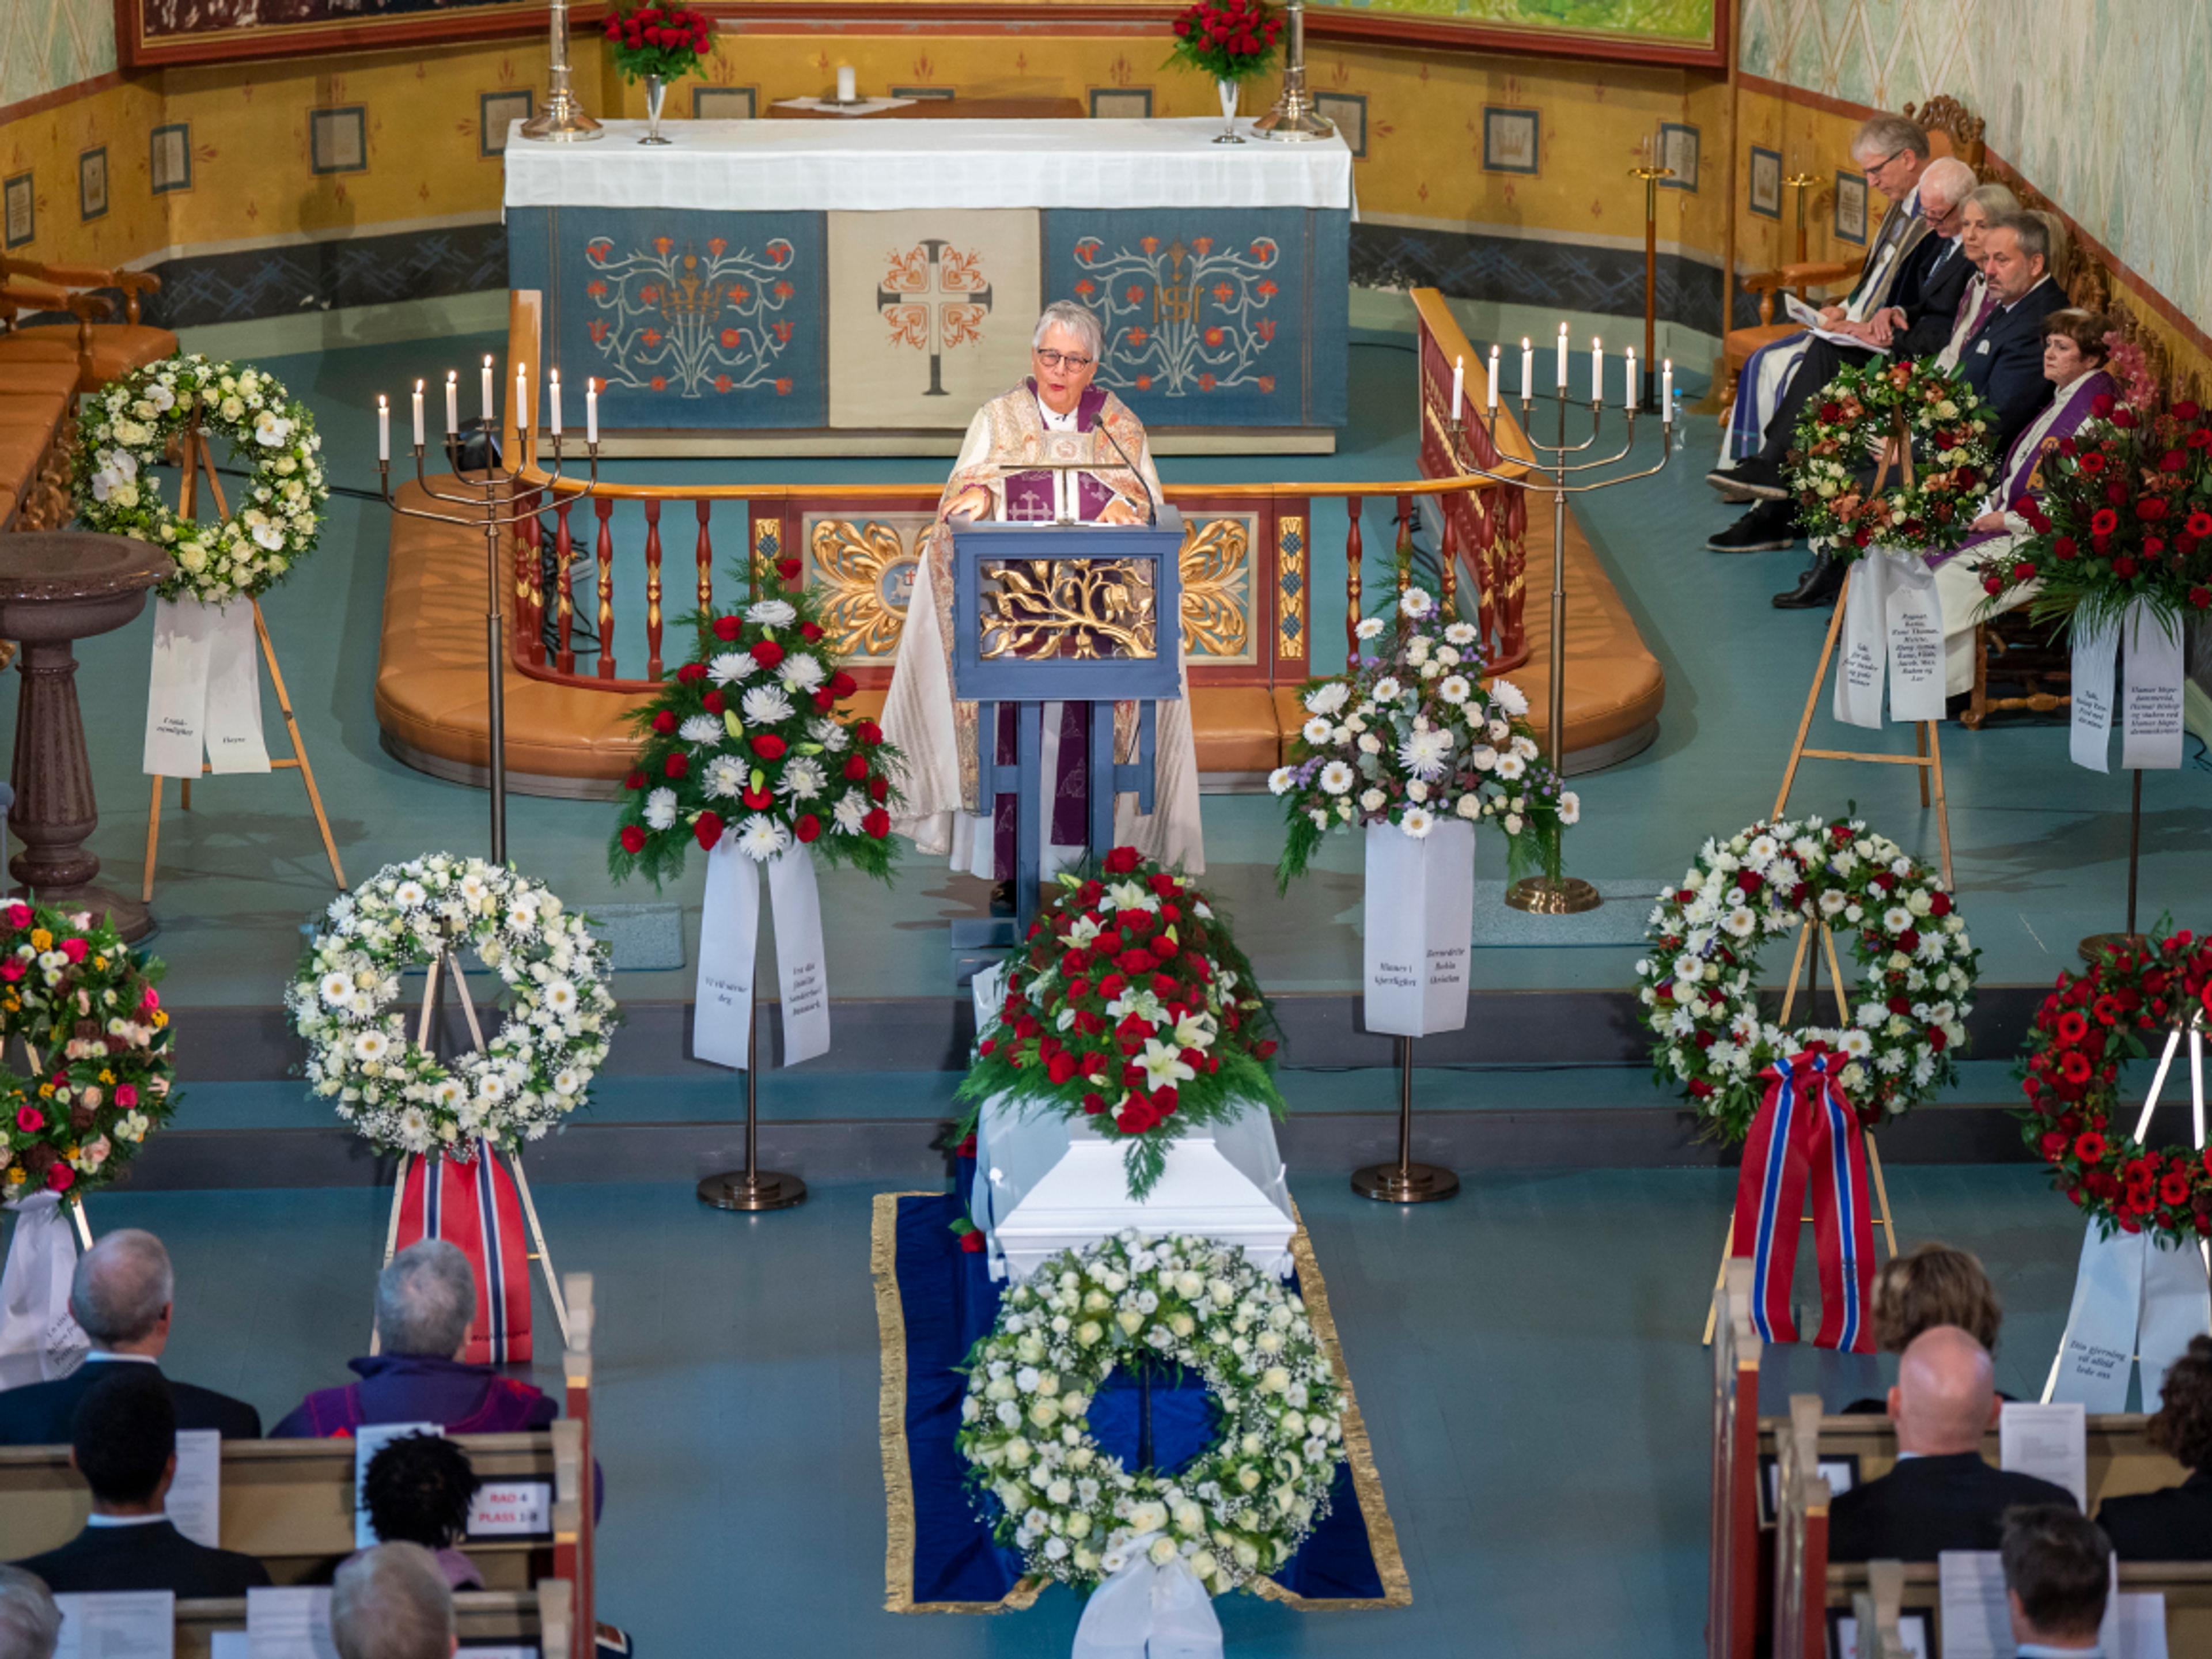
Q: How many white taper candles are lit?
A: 14